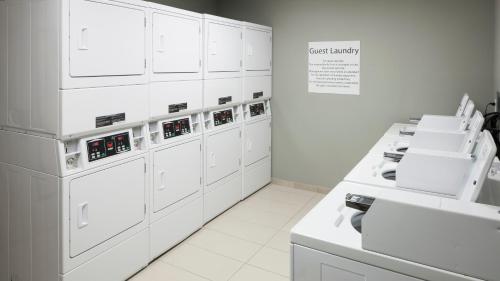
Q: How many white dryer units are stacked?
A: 8